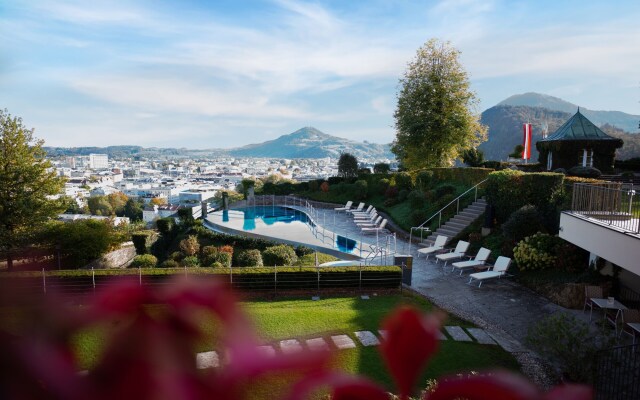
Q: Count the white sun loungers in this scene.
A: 12